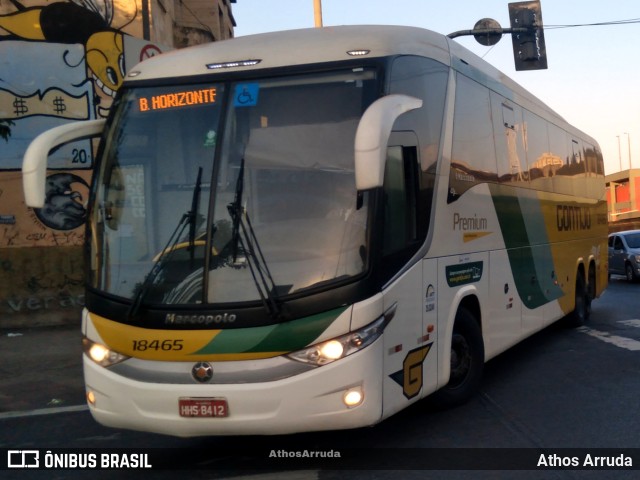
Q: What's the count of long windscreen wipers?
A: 2